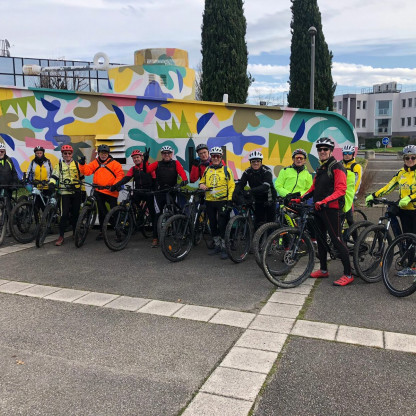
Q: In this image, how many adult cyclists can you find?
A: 13